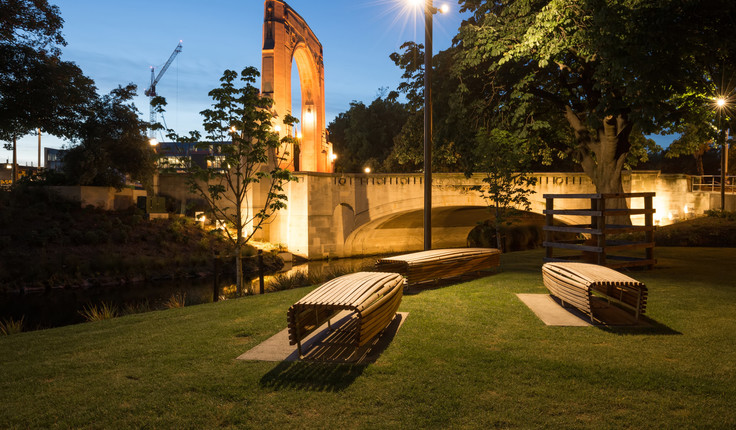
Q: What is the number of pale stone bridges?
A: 1